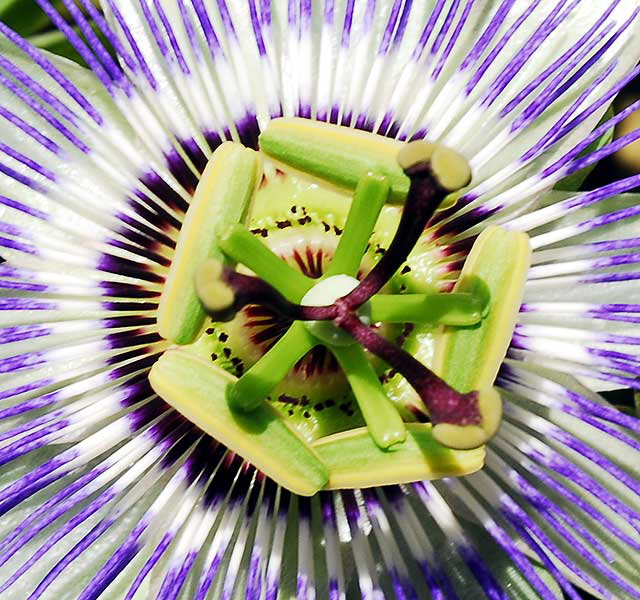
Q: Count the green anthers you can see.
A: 5